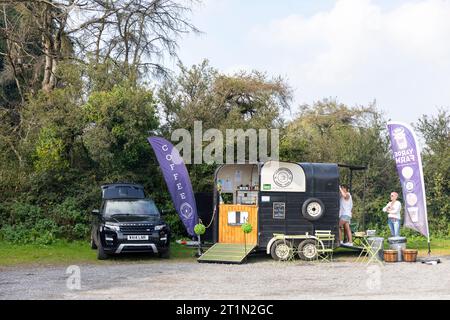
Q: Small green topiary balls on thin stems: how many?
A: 2